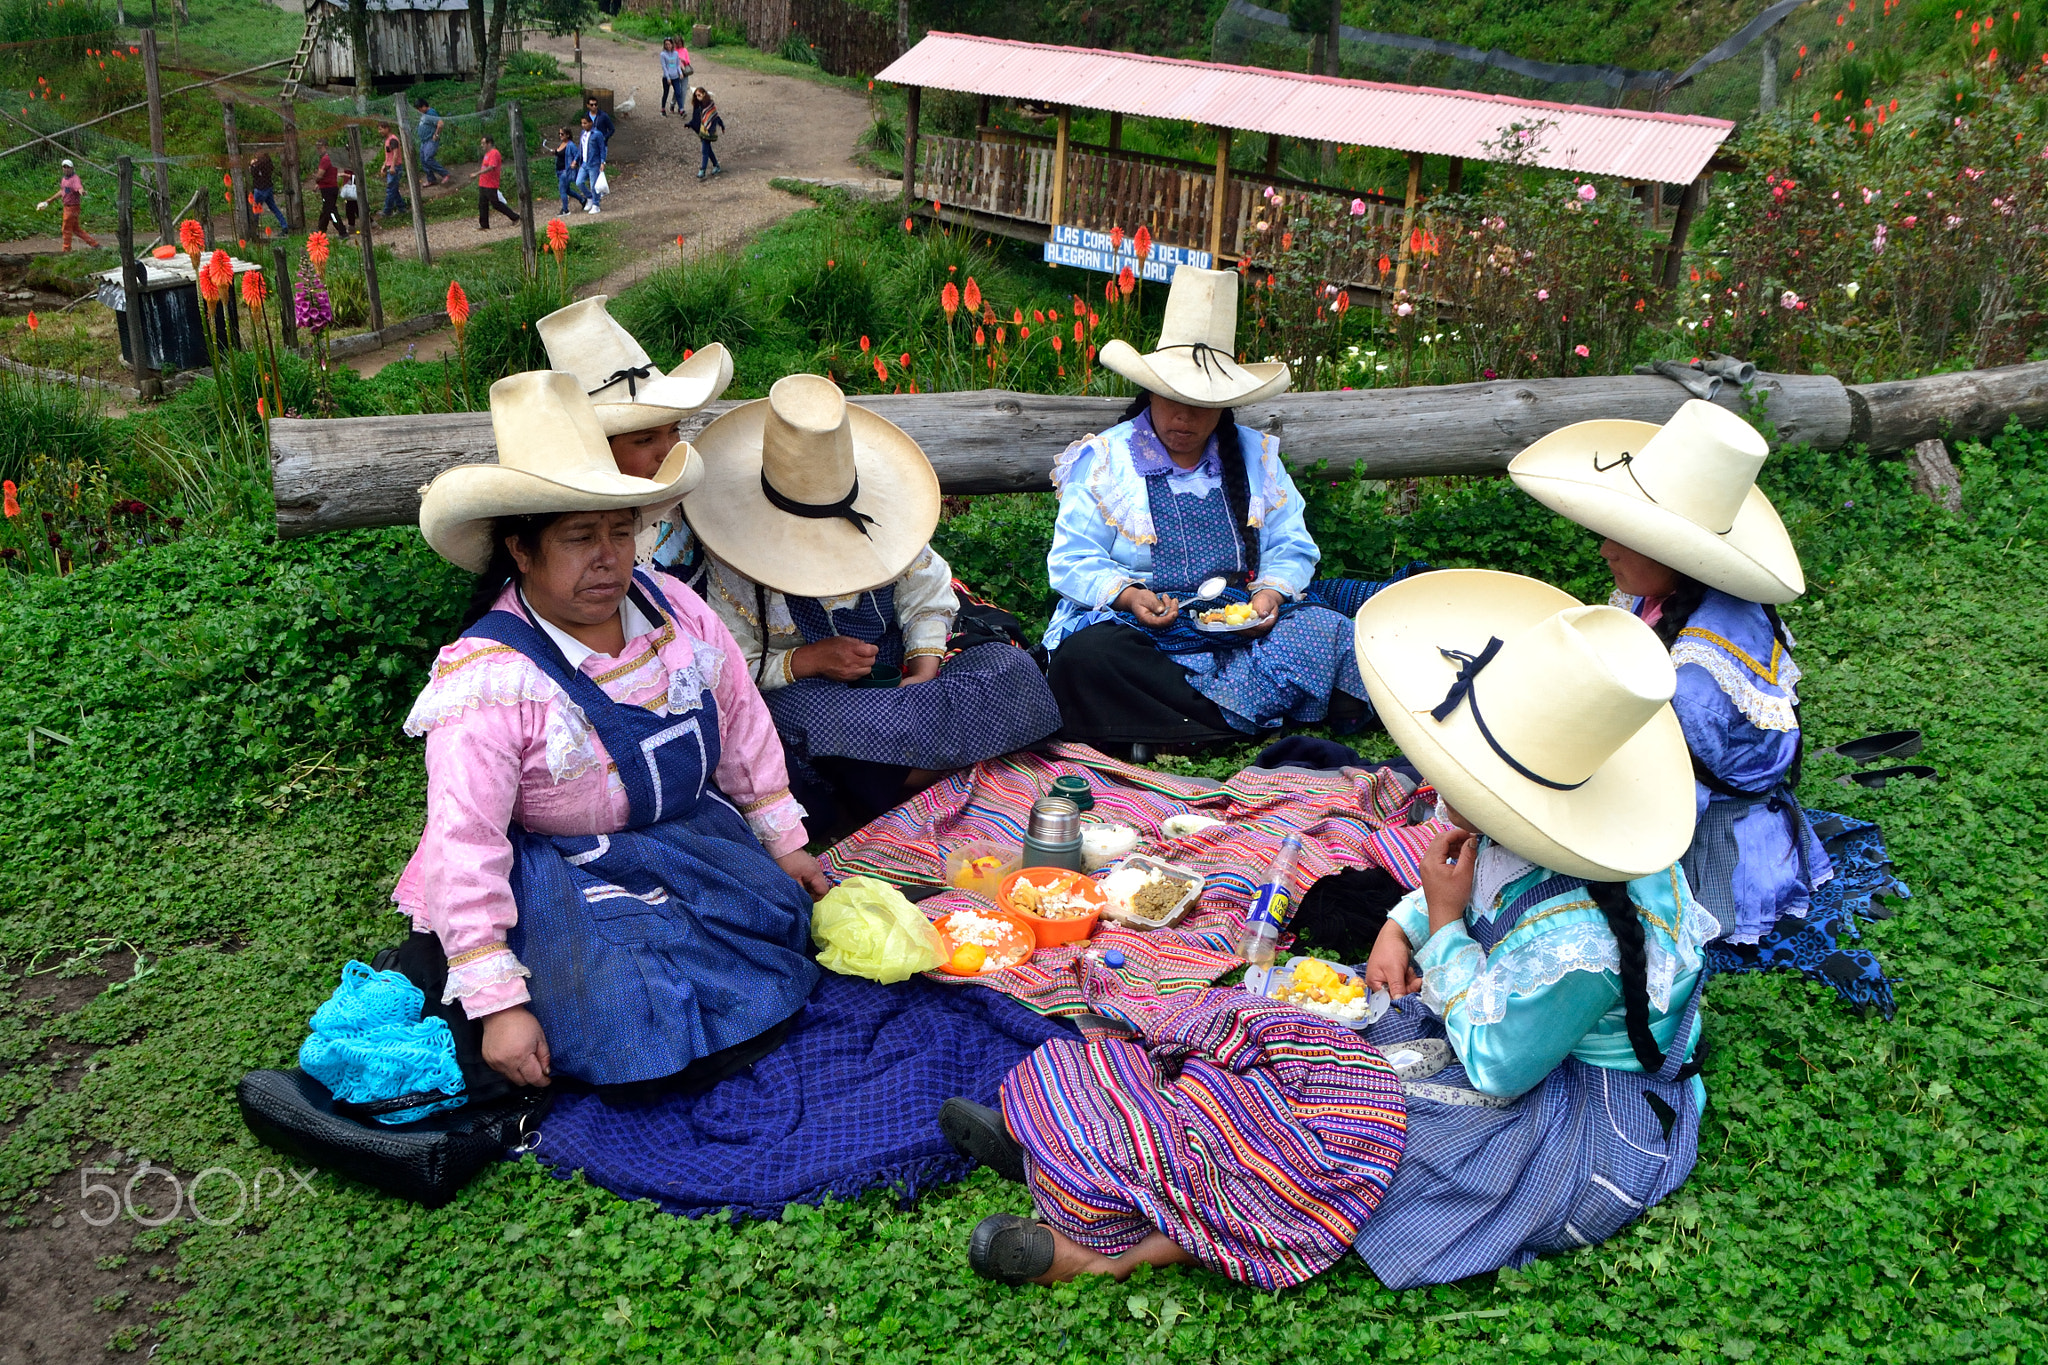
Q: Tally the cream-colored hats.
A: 6